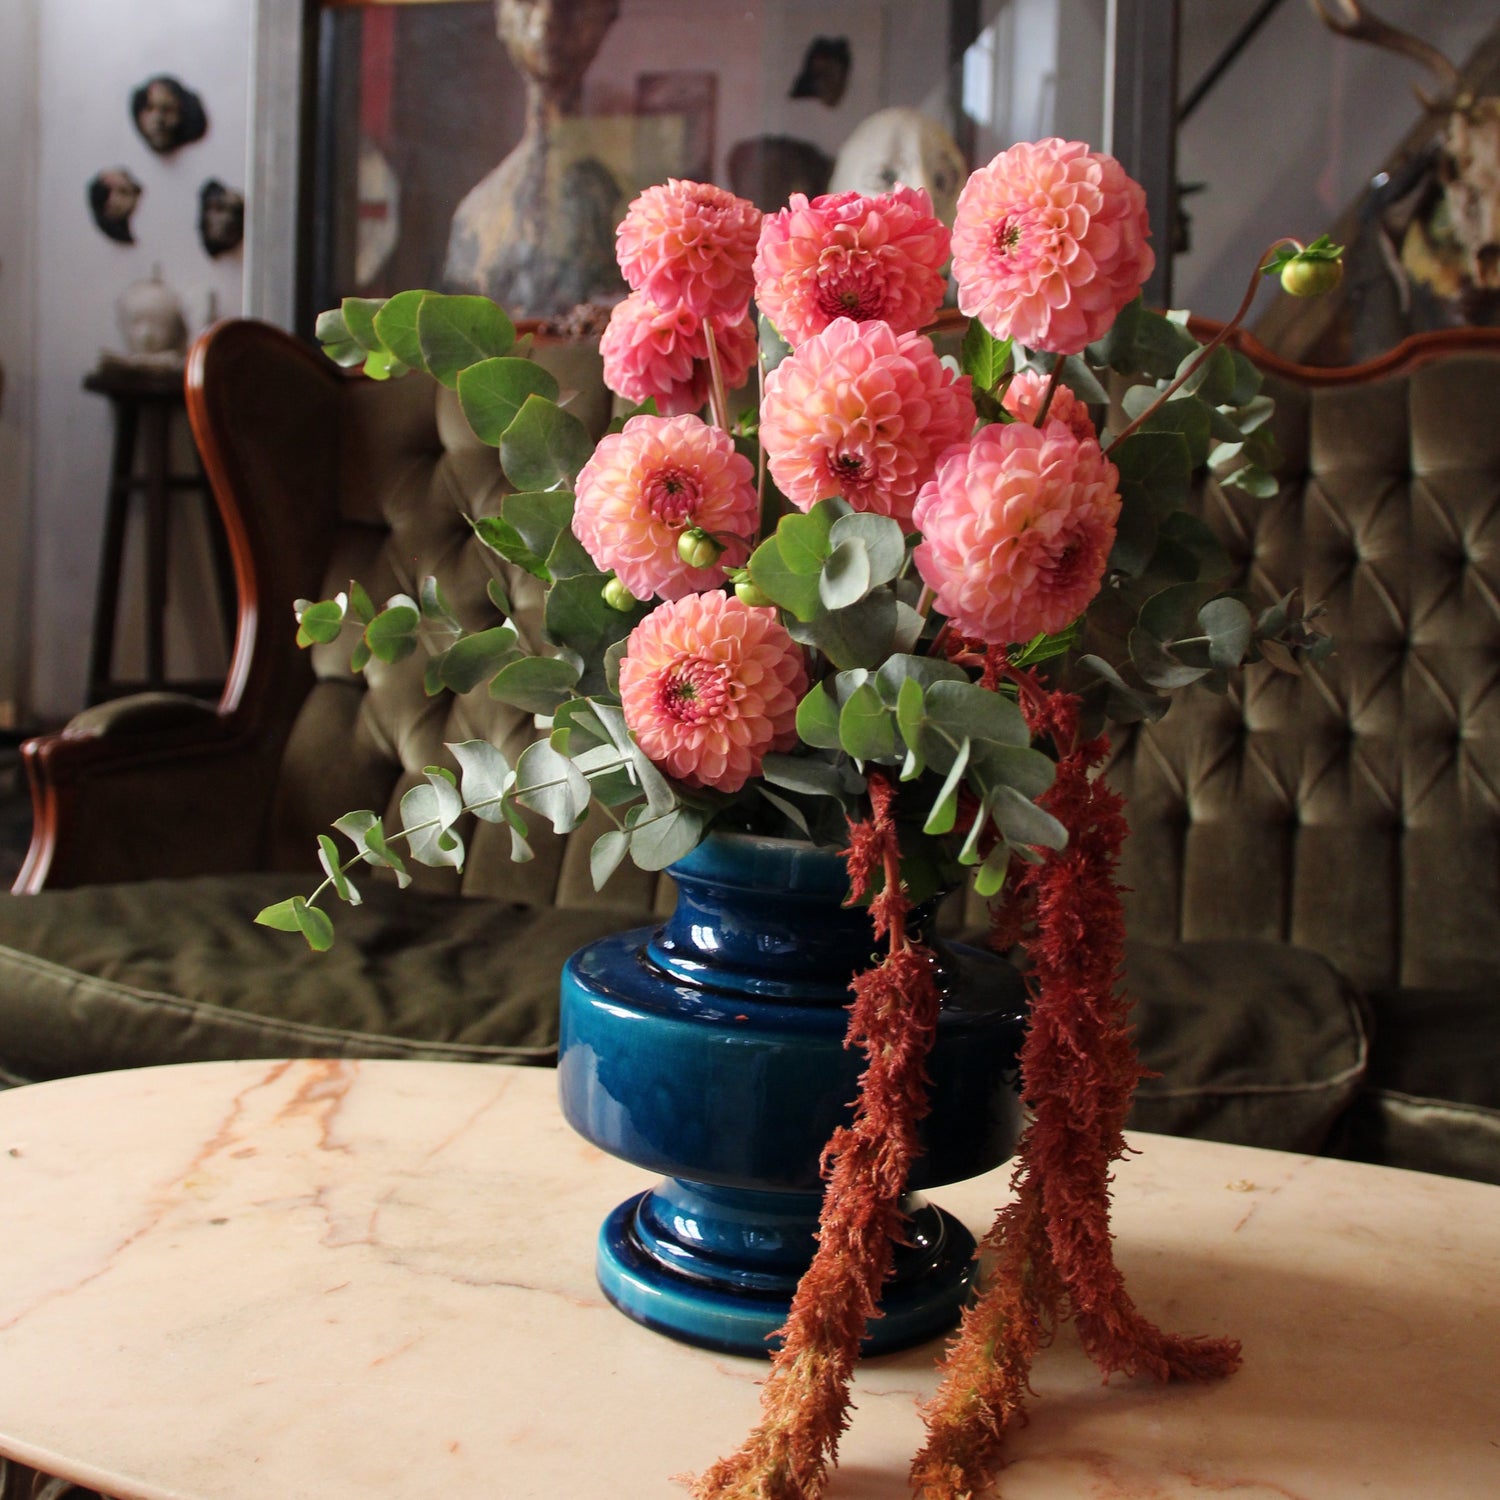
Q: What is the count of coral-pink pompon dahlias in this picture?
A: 9